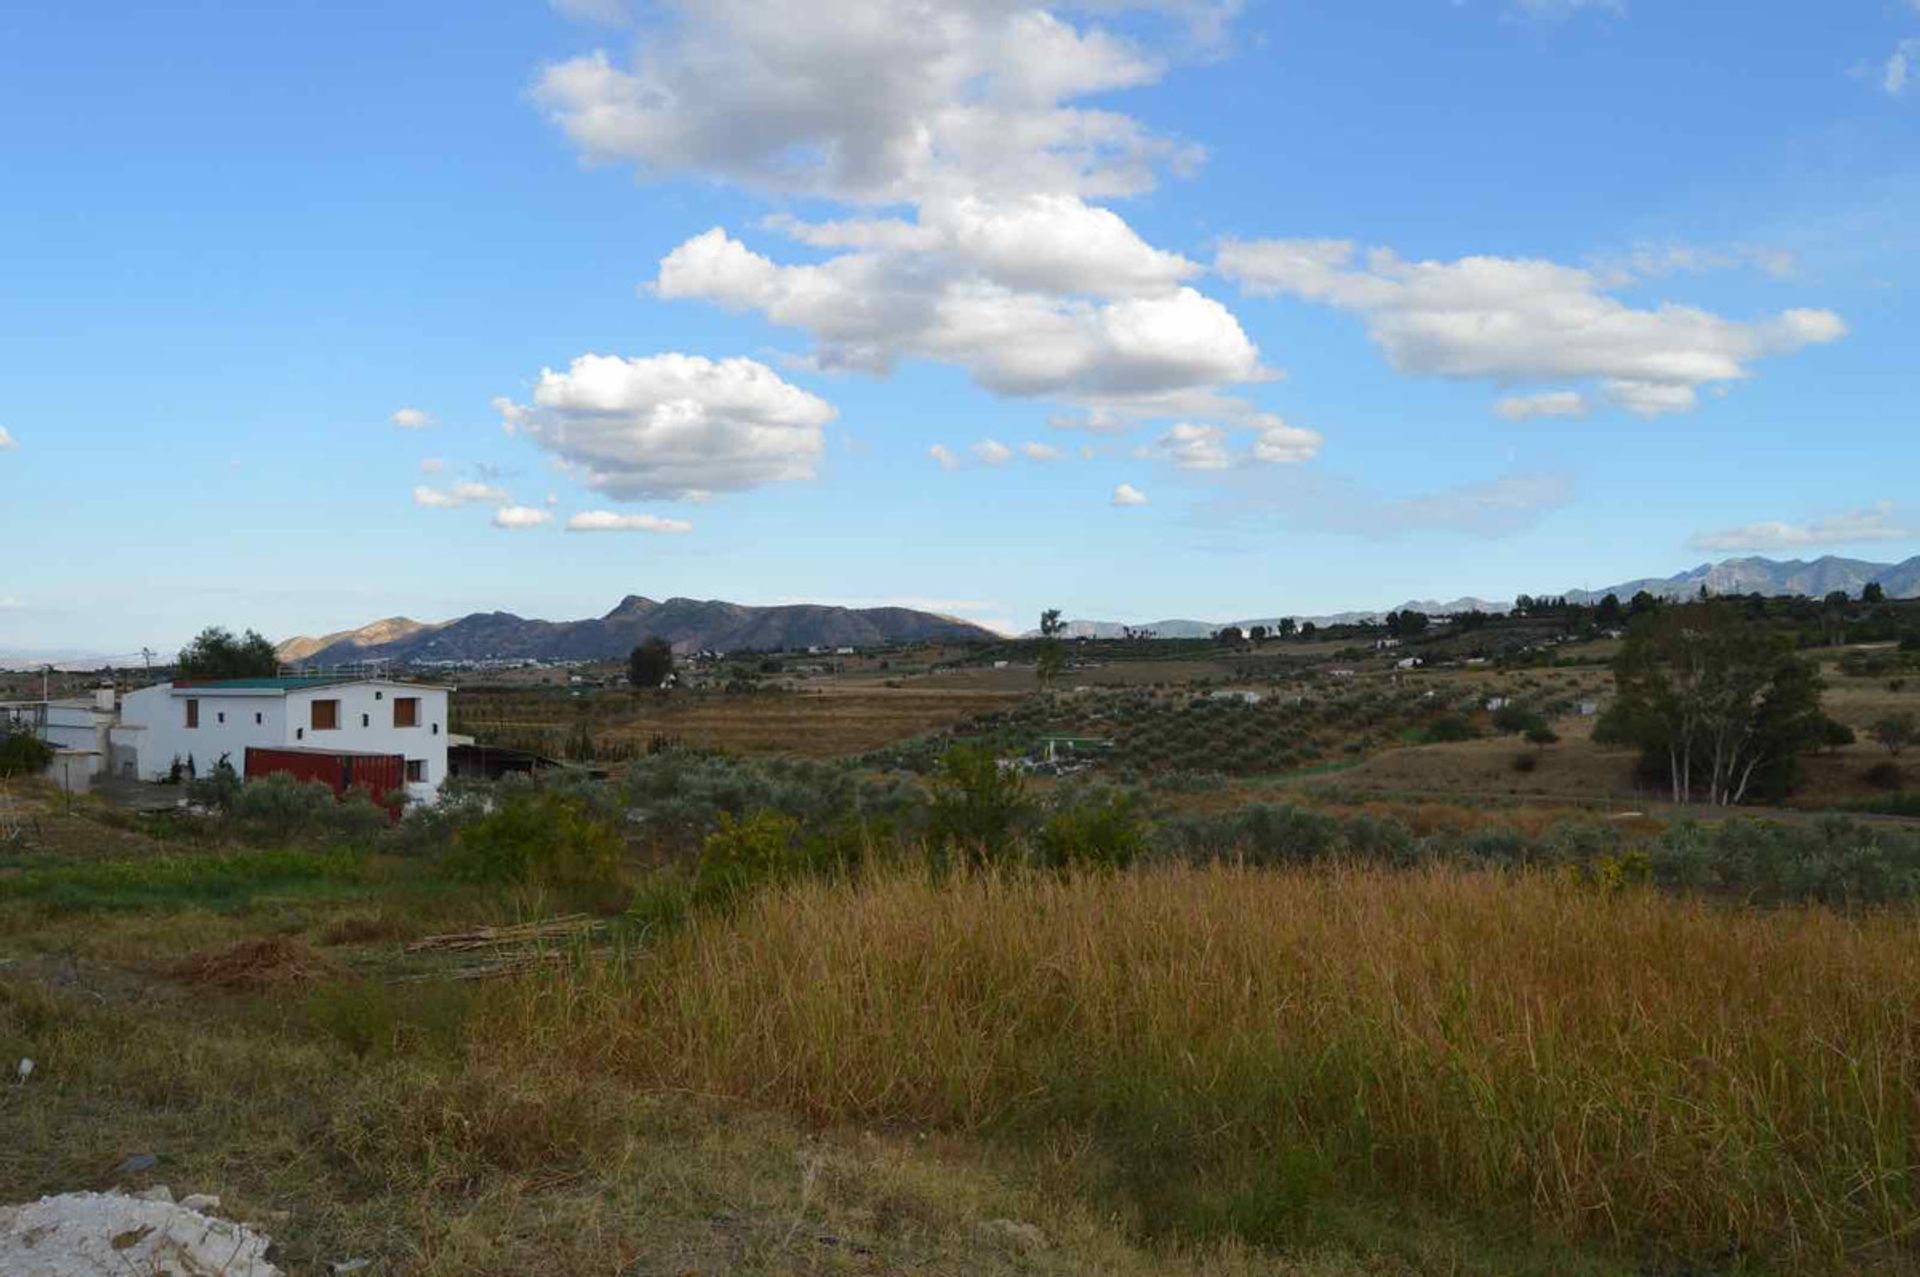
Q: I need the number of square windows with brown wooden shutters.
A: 2